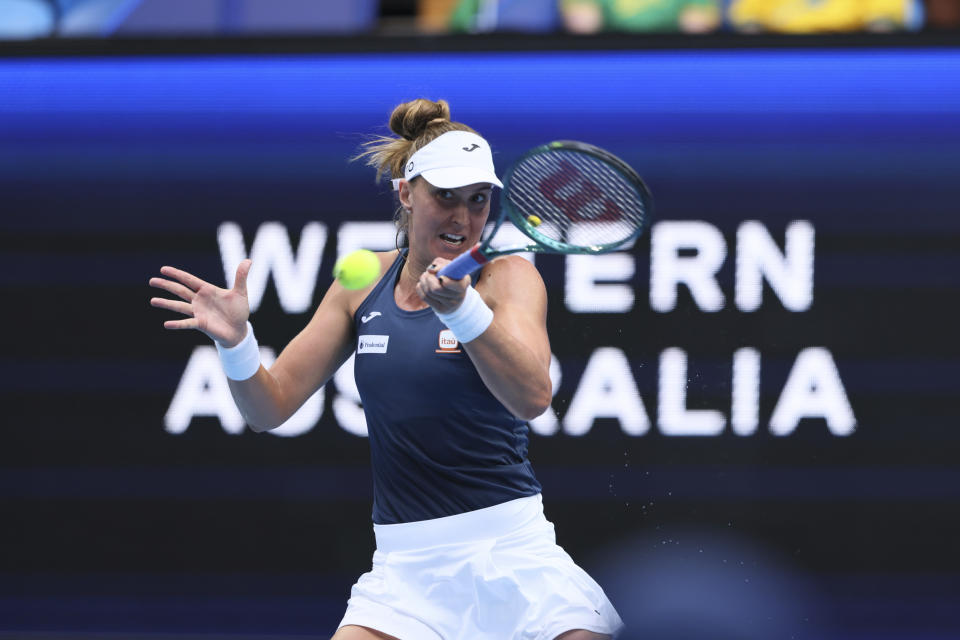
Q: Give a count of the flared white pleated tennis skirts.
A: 1